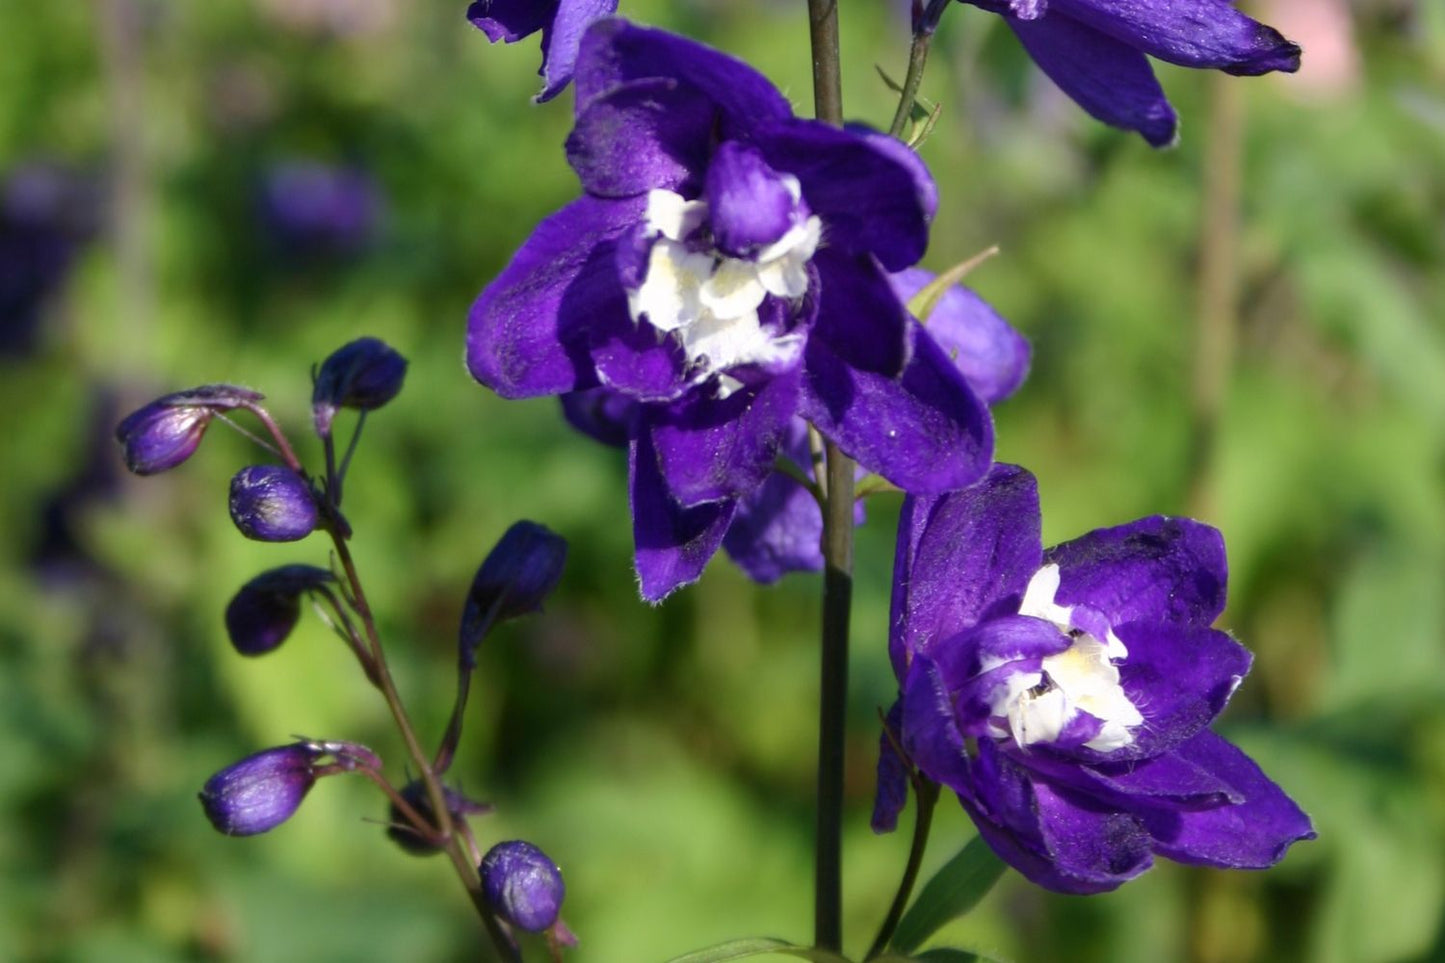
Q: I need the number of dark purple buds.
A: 8